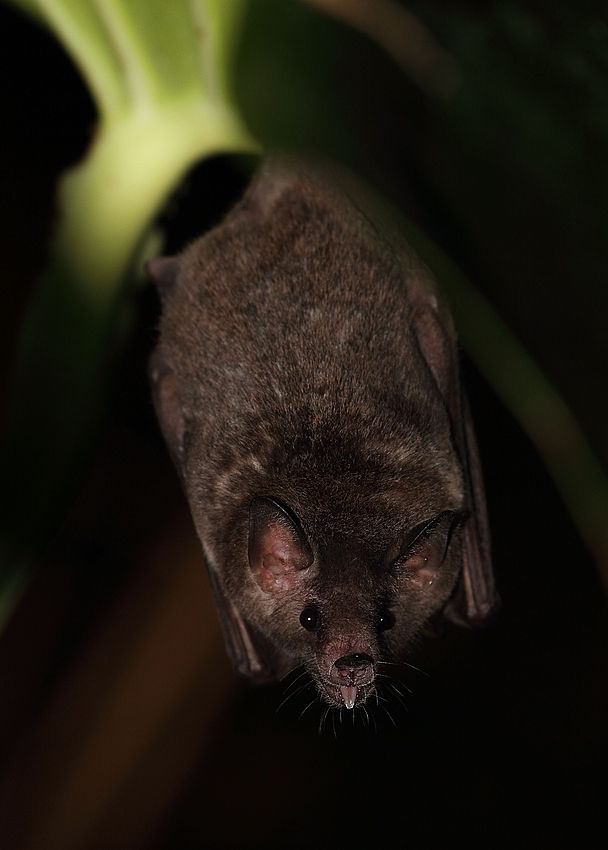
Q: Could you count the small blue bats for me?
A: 0